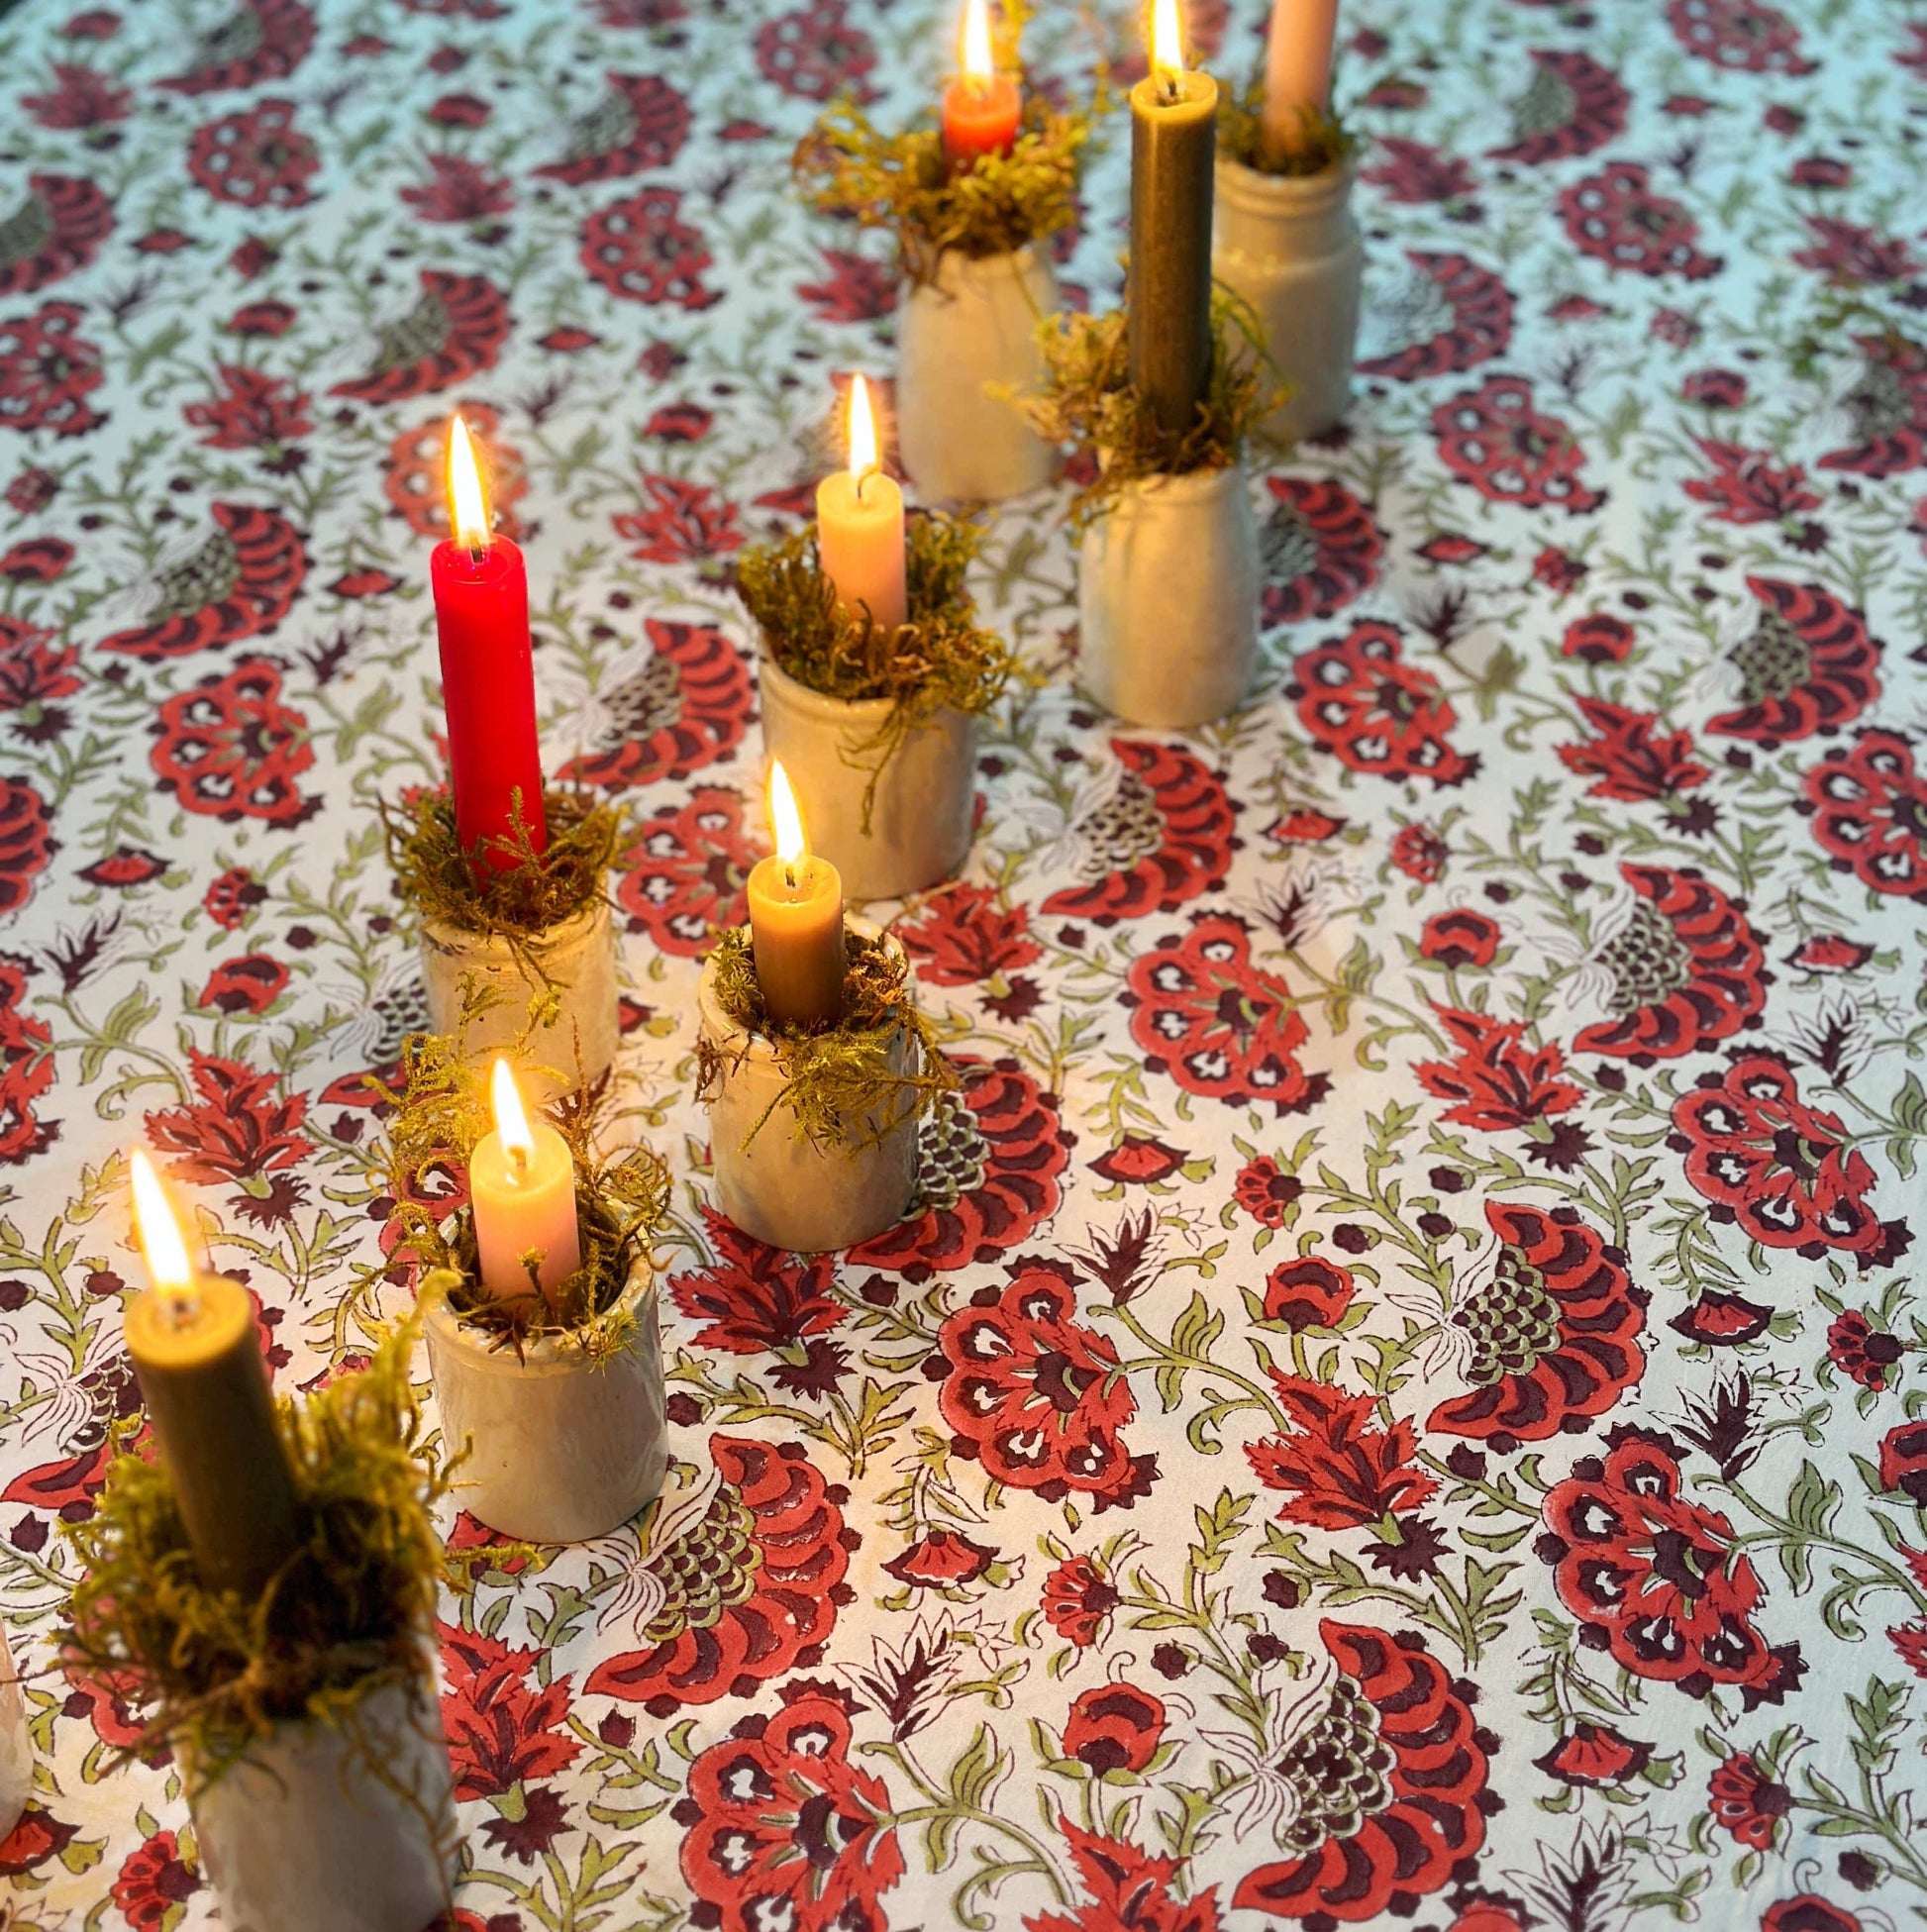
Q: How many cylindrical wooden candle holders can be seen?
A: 0